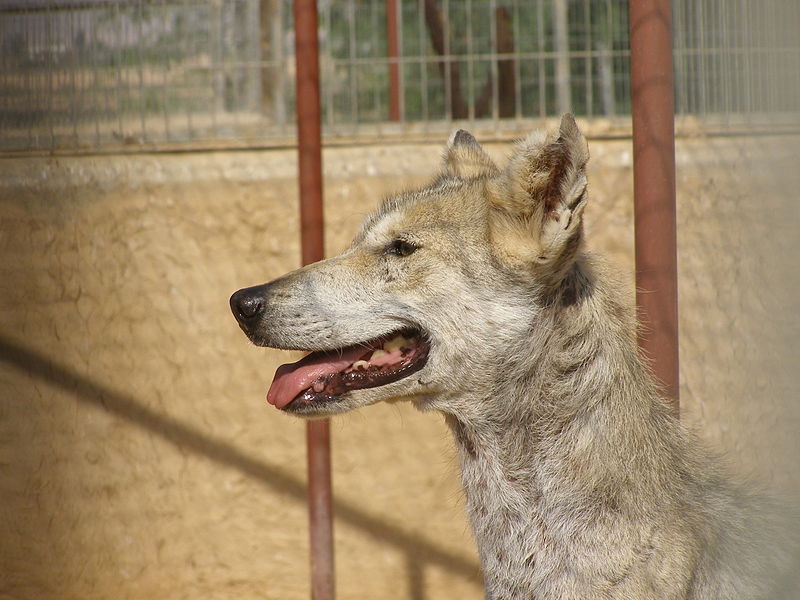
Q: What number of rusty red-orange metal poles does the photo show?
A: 3